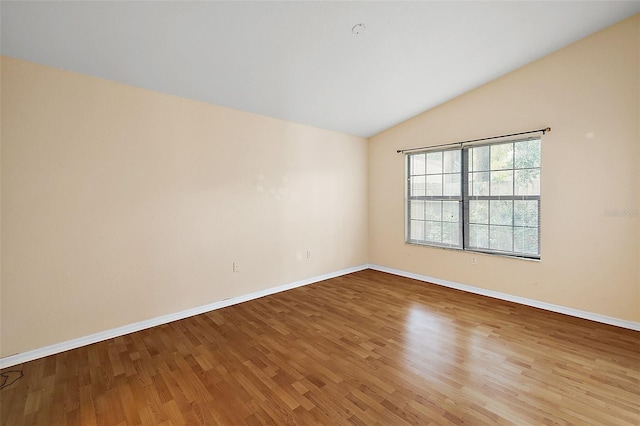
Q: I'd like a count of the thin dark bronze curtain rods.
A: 1